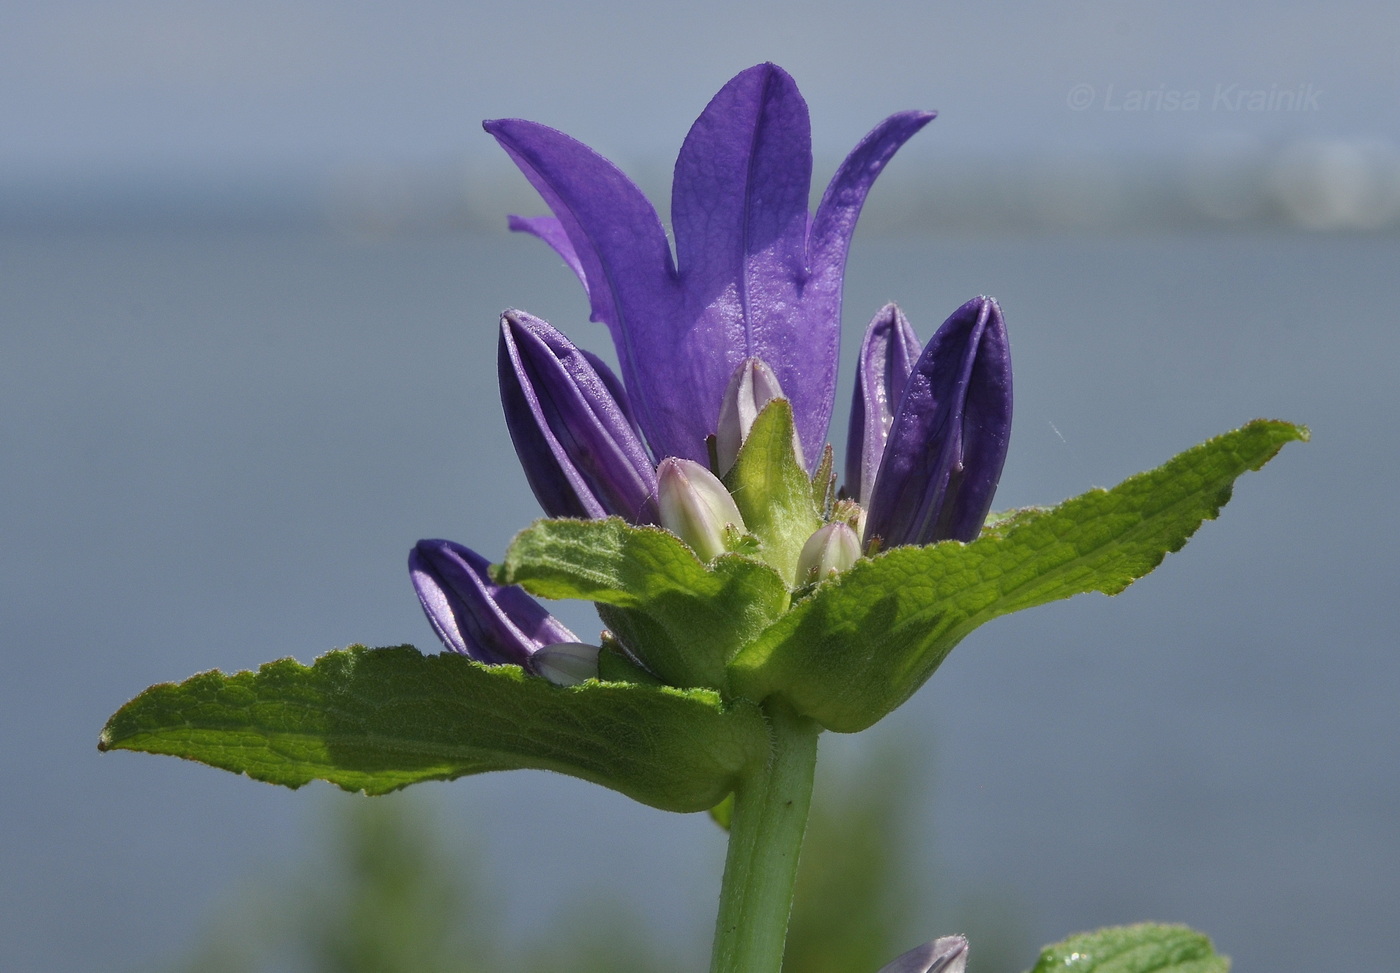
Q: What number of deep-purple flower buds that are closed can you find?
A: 4